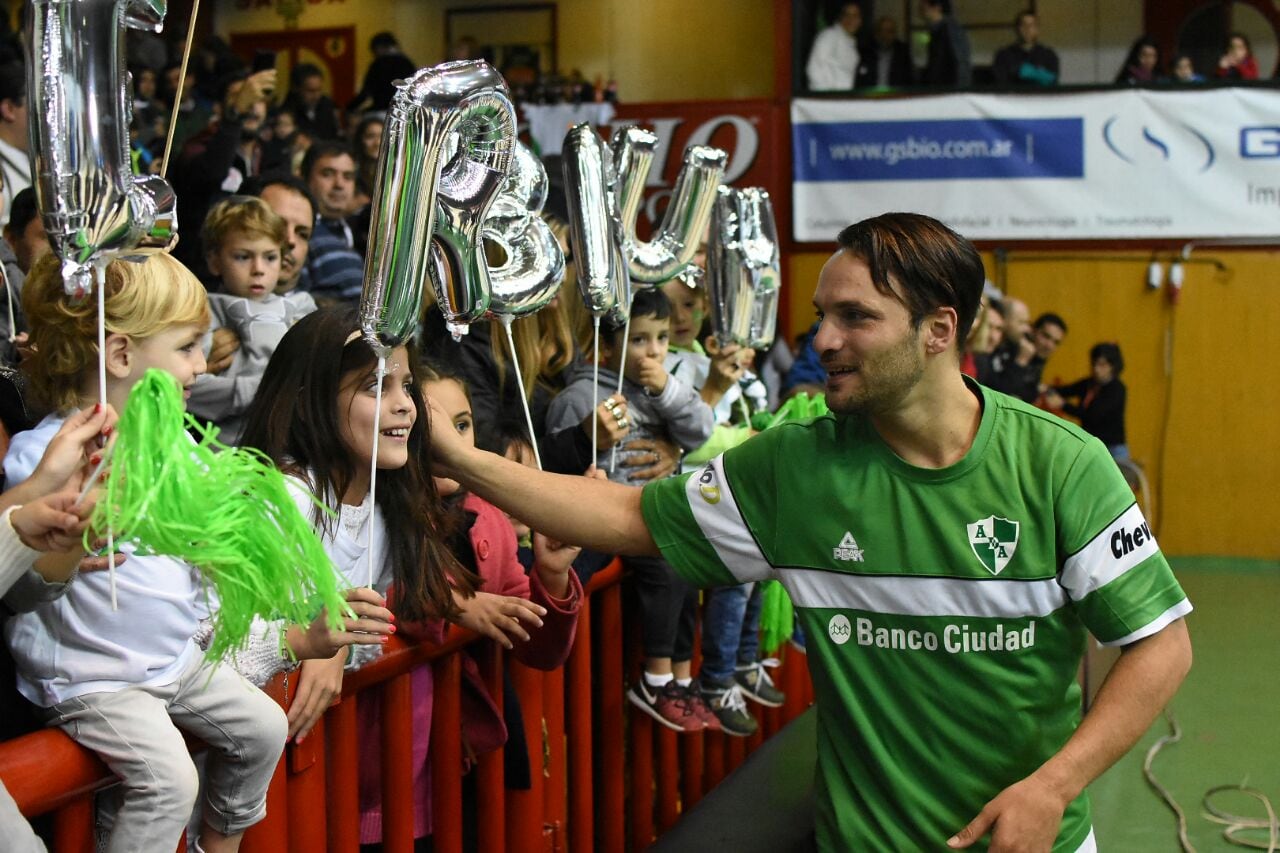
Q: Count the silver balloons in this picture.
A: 6